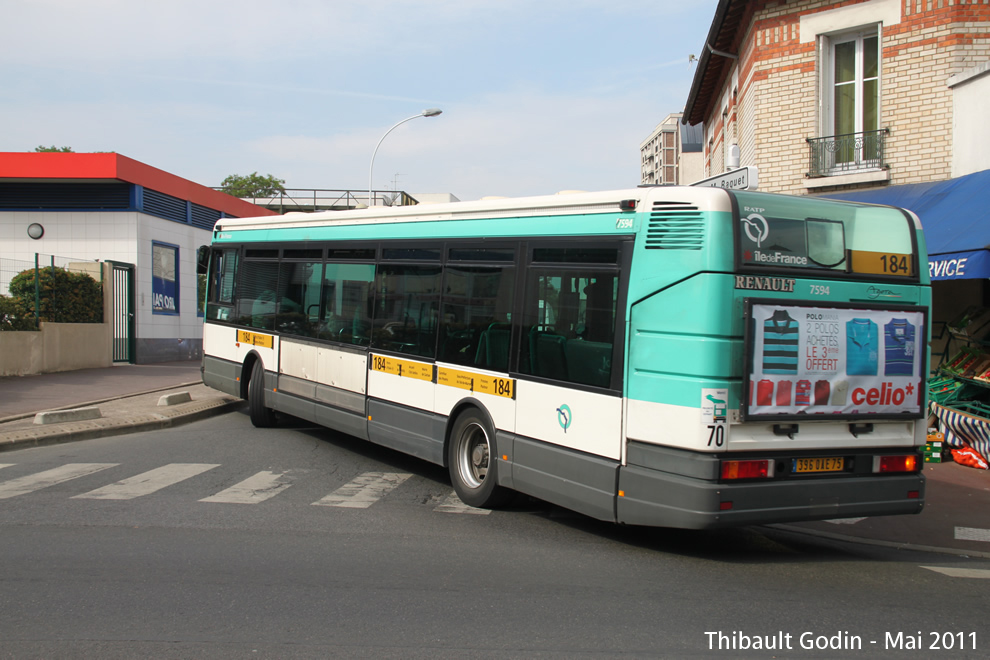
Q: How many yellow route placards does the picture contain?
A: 4